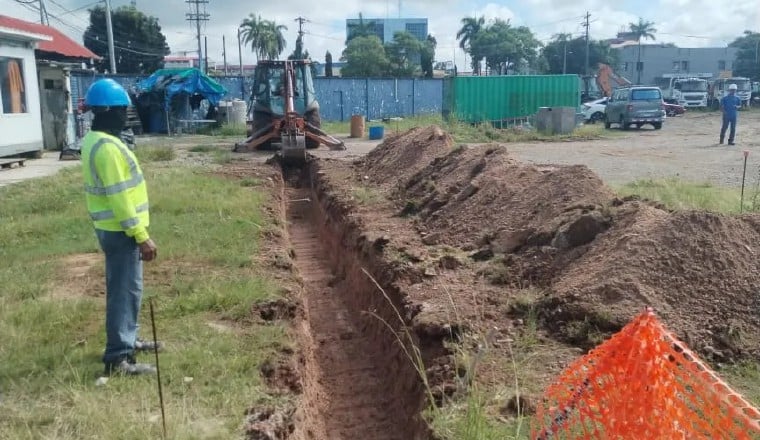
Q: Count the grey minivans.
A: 1